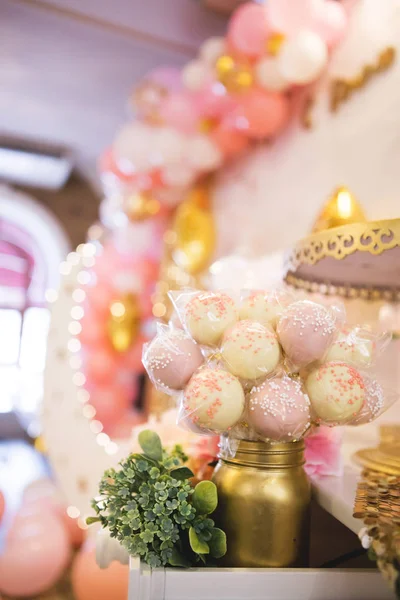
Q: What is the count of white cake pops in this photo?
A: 6